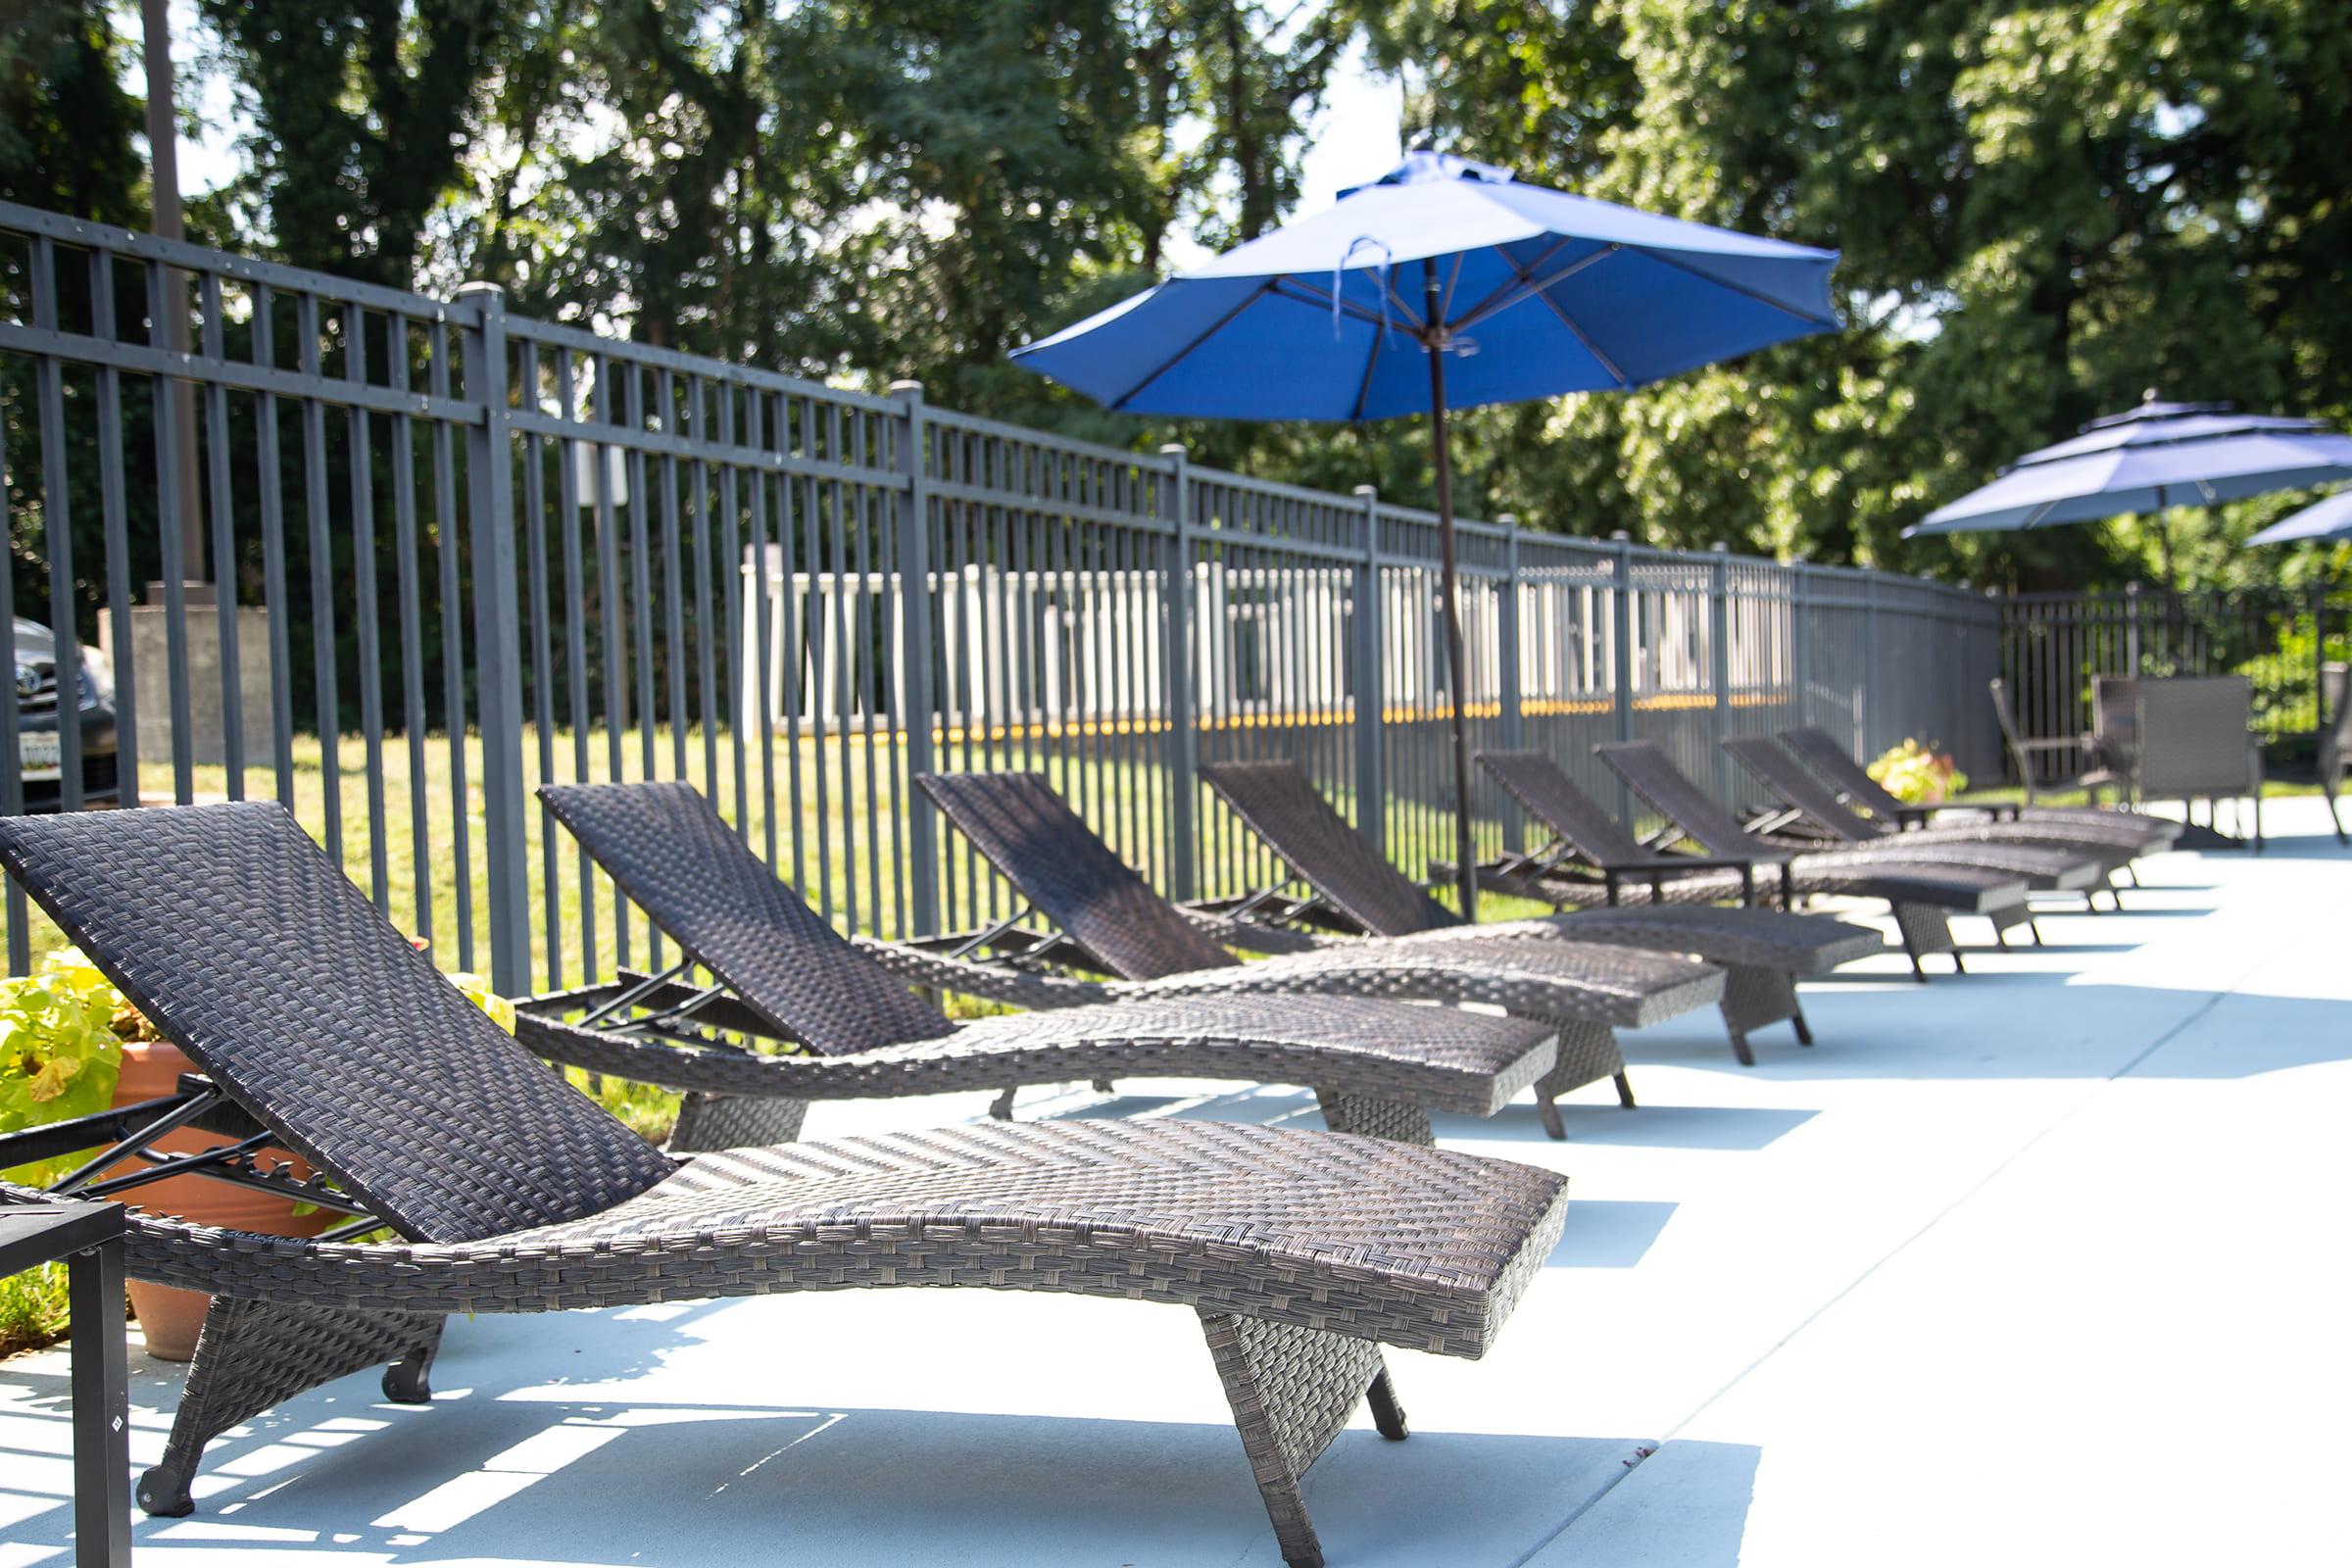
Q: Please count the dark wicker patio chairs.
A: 8